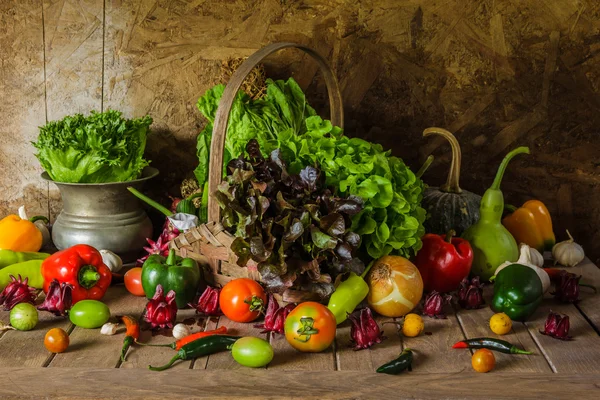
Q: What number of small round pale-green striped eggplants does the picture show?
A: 1